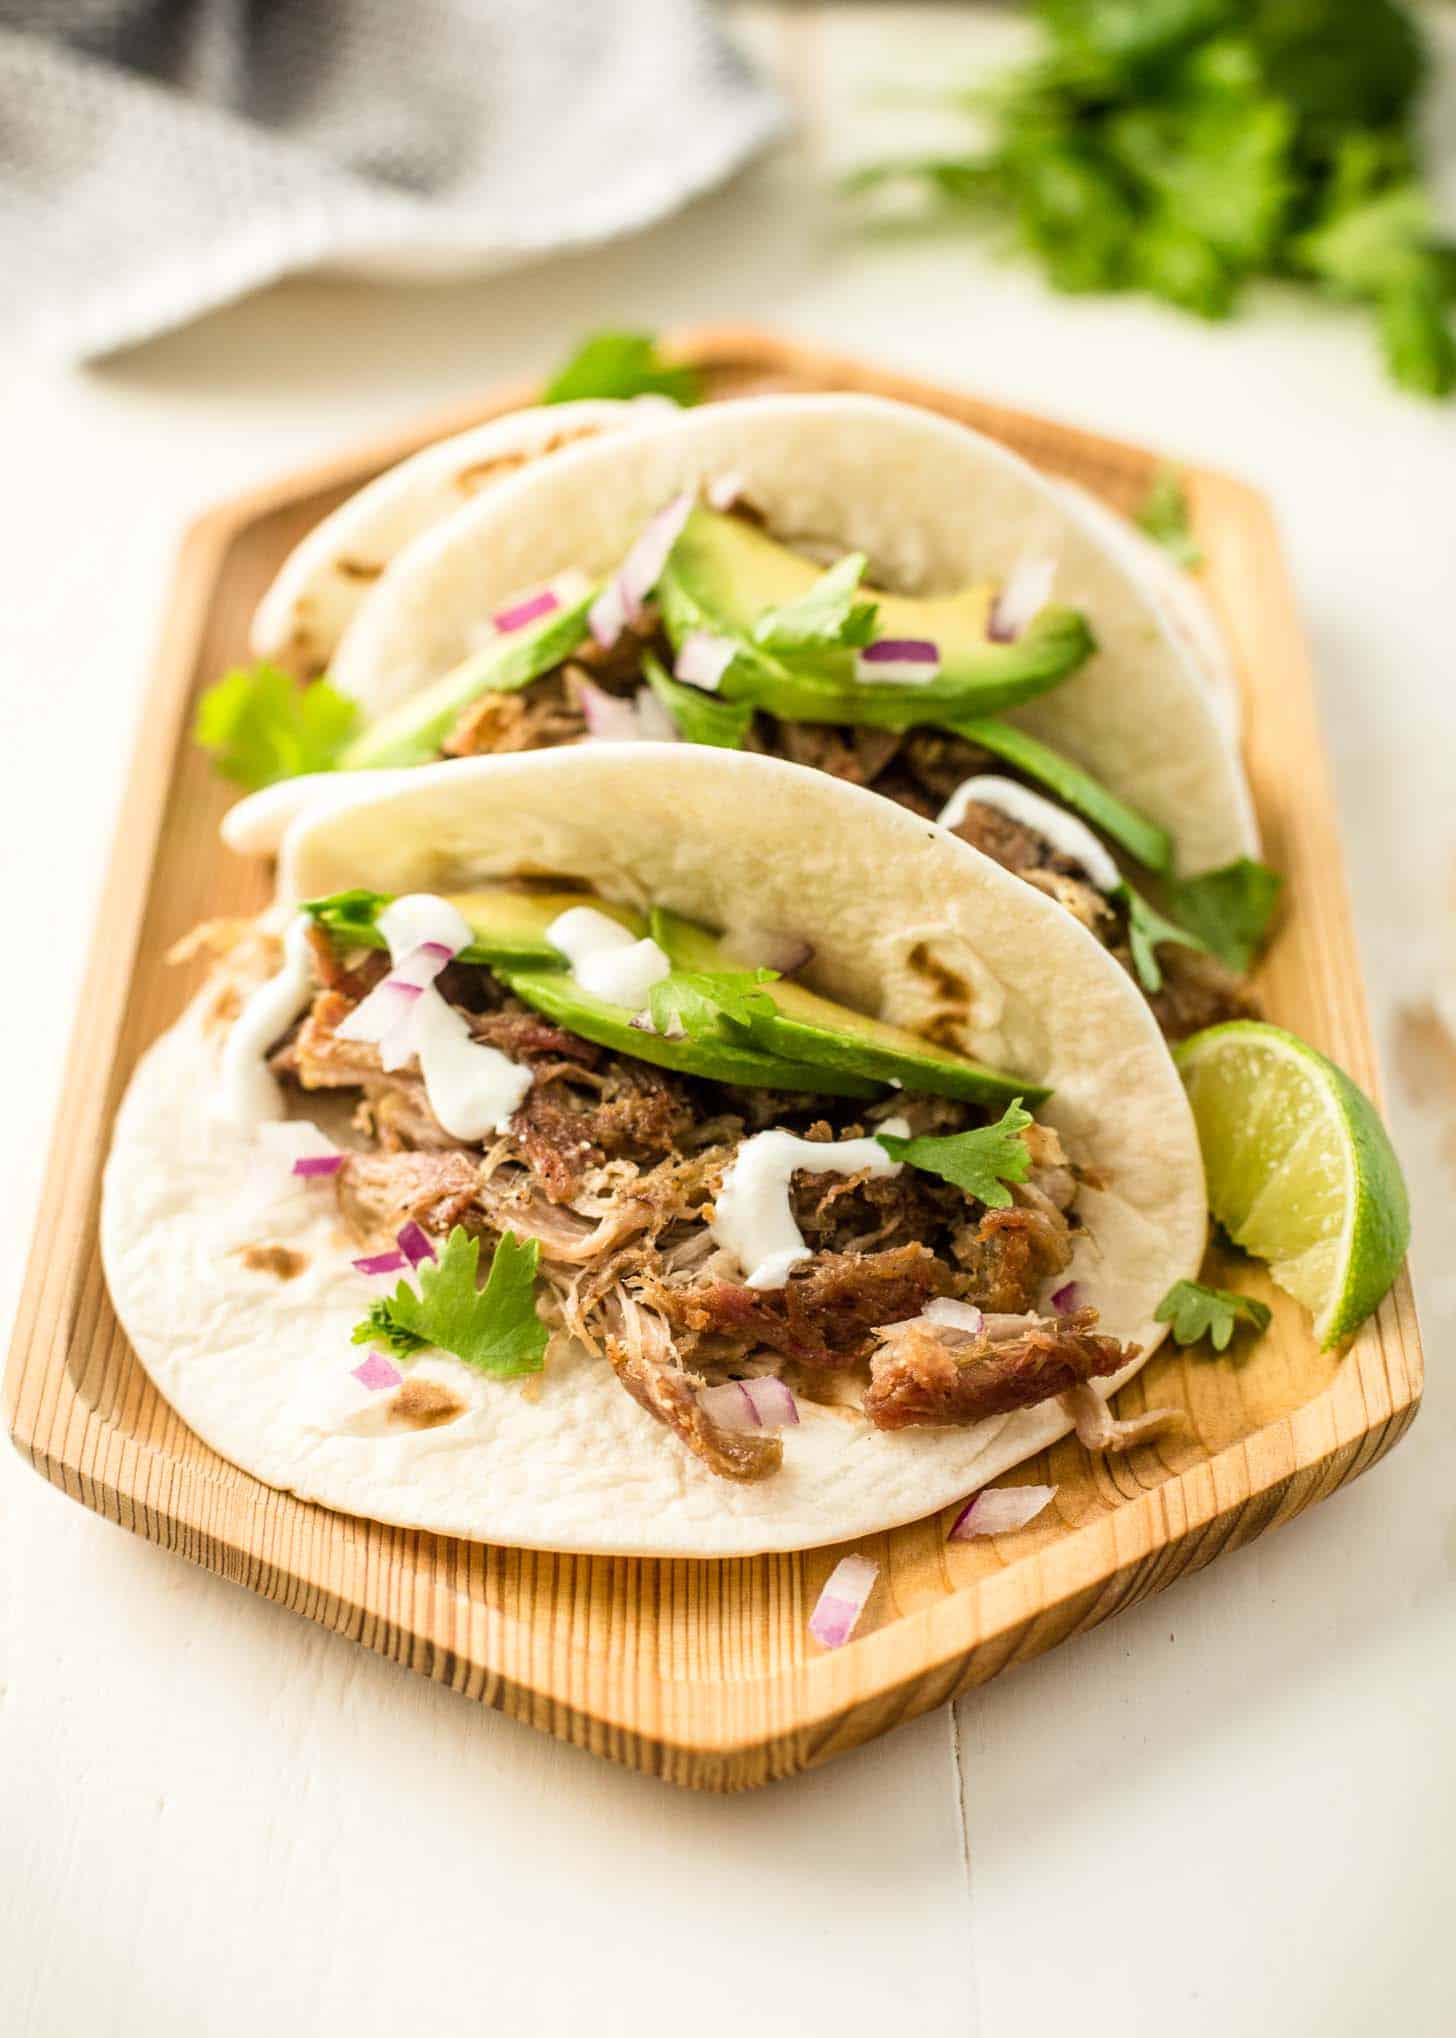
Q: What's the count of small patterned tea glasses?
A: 0